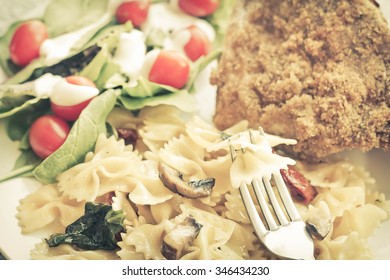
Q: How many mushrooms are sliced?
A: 3